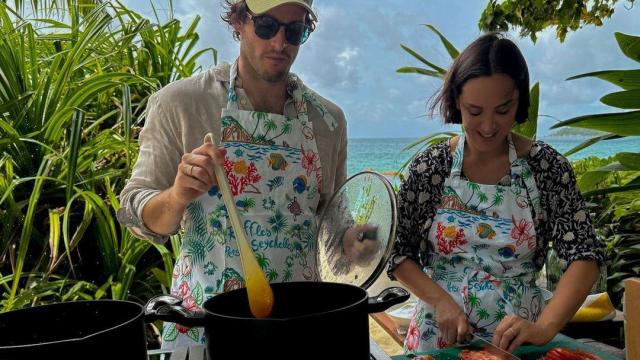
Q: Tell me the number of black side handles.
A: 3